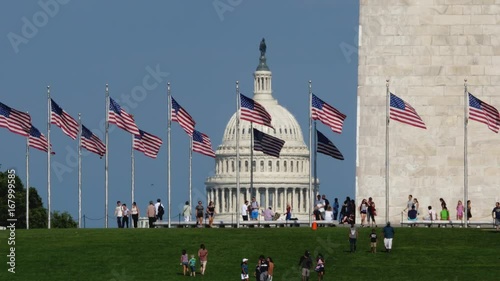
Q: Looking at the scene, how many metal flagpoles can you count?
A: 13